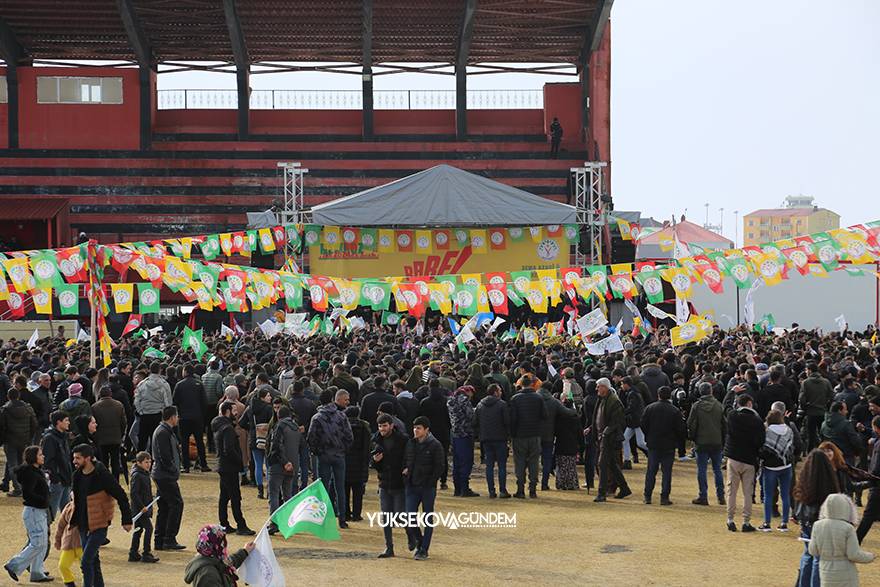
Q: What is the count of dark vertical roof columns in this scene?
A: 6